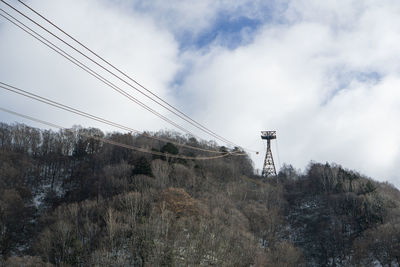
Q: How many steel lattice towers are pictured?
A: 1